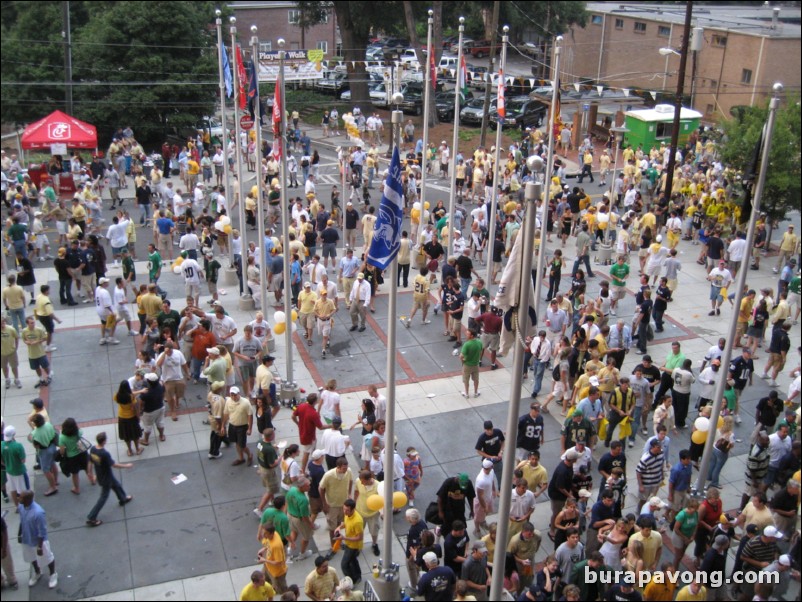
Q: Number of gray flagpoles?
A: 11